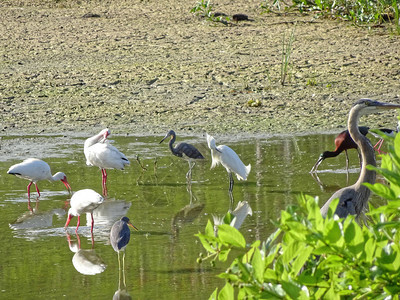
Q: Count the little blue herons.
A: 2